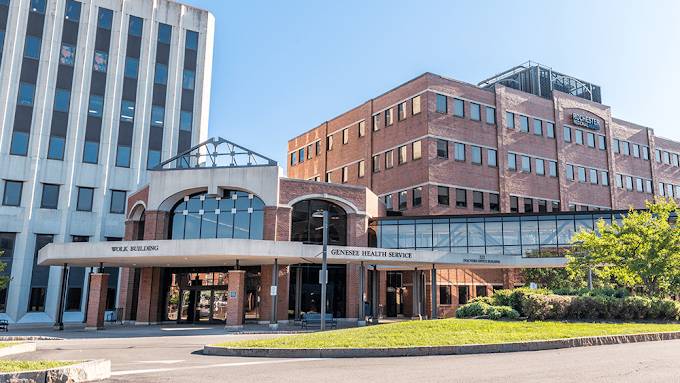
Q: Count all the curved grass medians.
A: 3